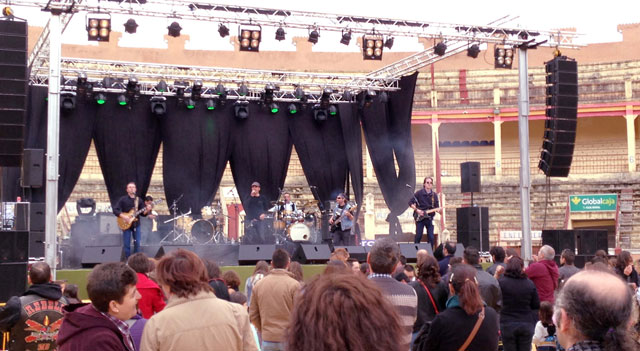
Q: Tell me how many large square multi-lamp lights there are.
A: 4